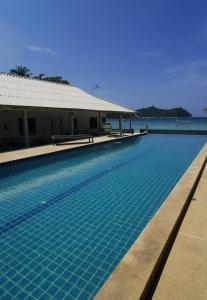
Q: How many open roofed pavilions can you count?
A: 1